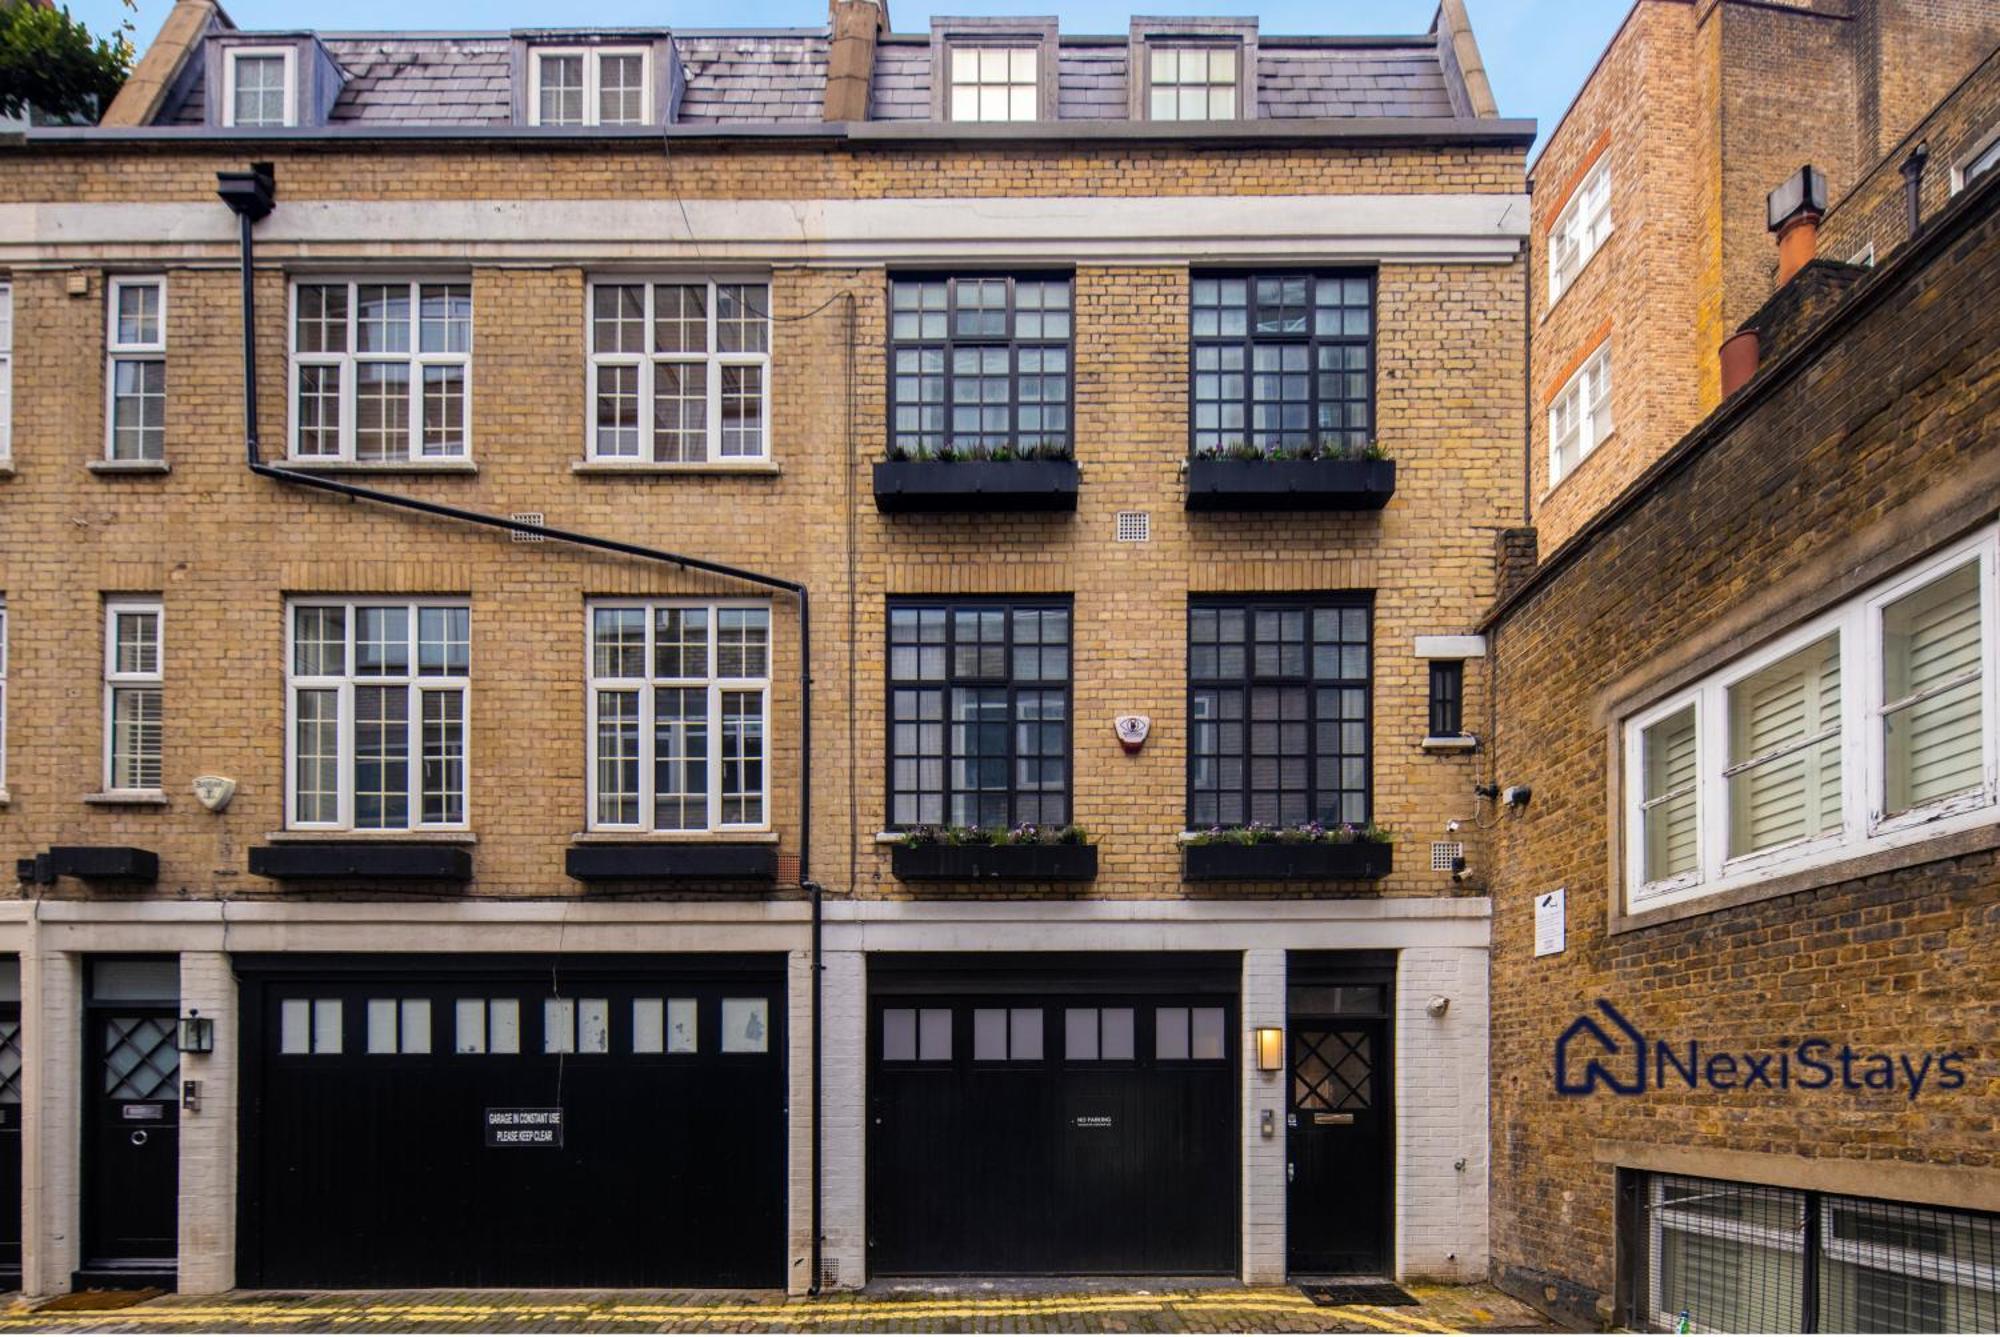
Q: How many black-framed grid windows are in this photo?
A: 4